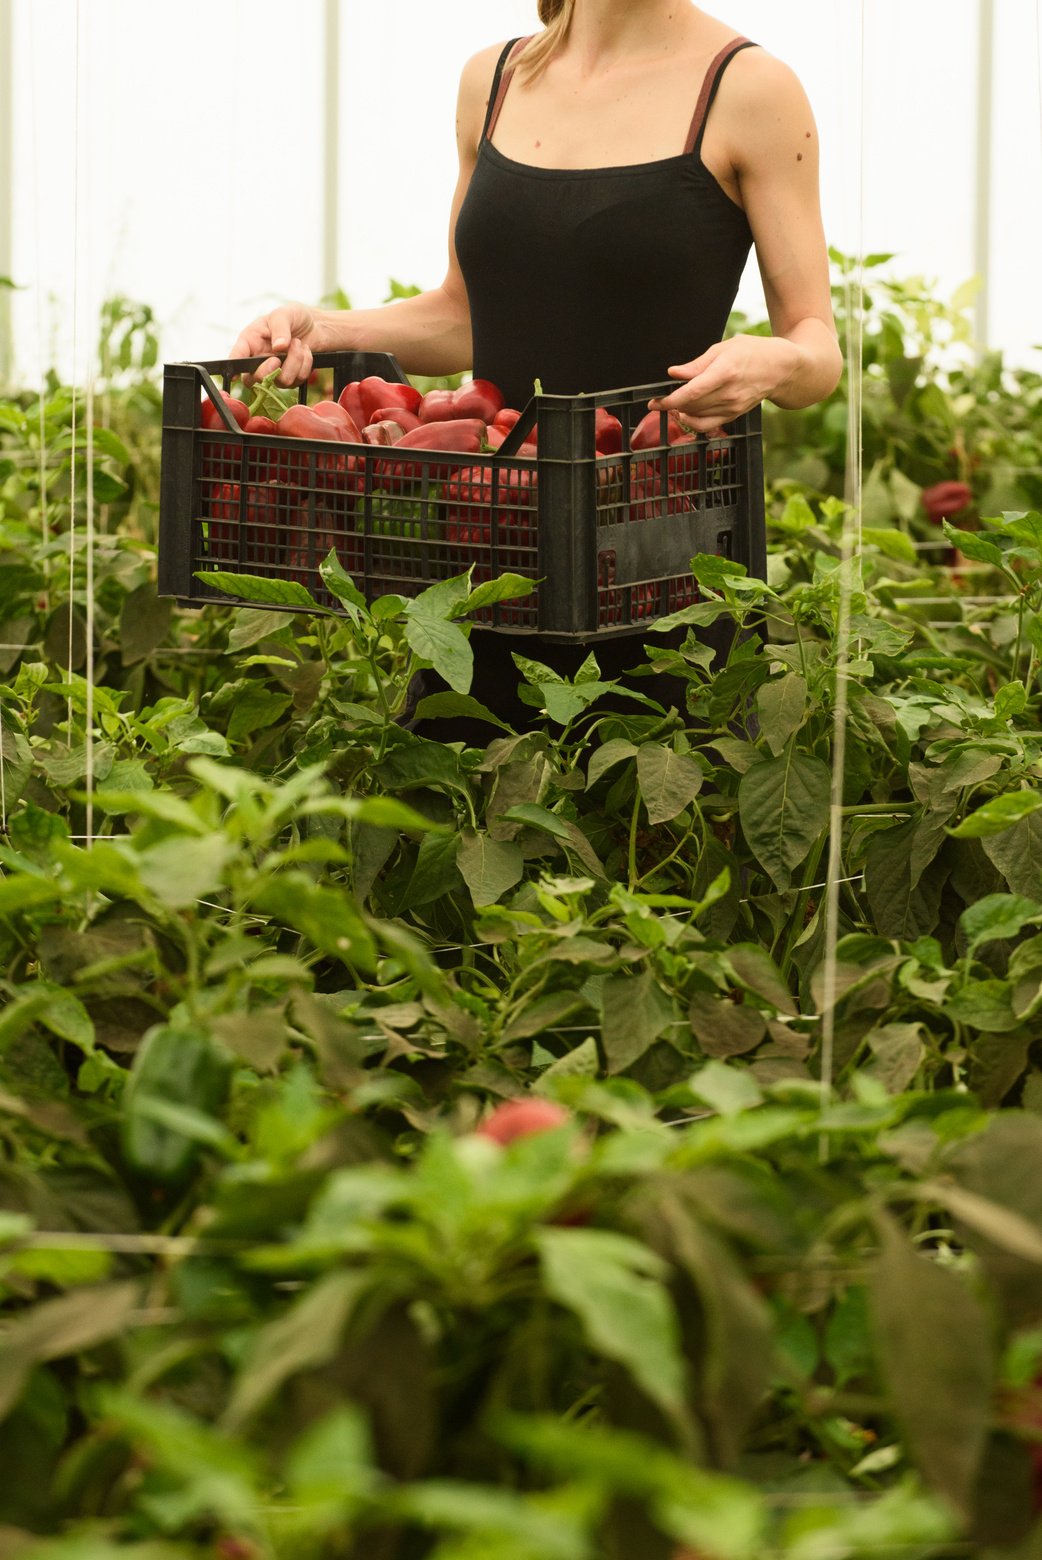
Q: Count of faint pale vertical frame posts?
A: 3